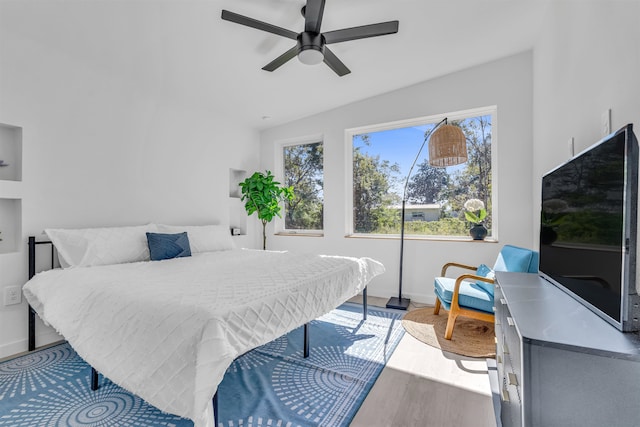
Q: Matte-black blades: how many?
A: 5